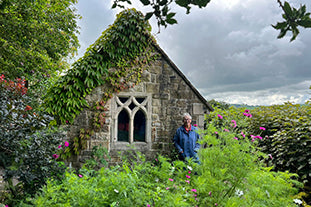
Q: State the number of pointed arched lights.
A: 2